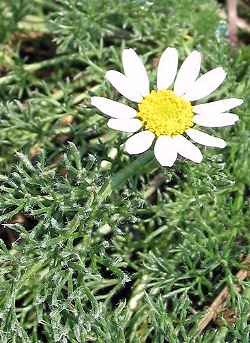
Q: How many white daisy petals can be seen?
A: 13